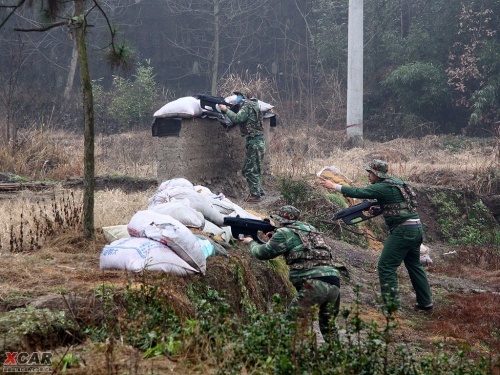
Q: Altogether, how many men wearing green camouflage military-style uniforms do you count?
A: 3